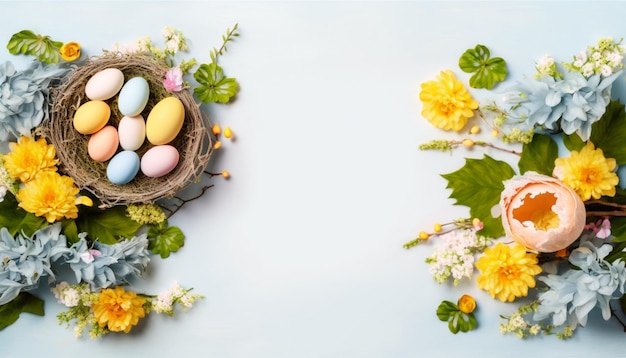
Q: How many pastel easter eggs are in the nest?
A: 8